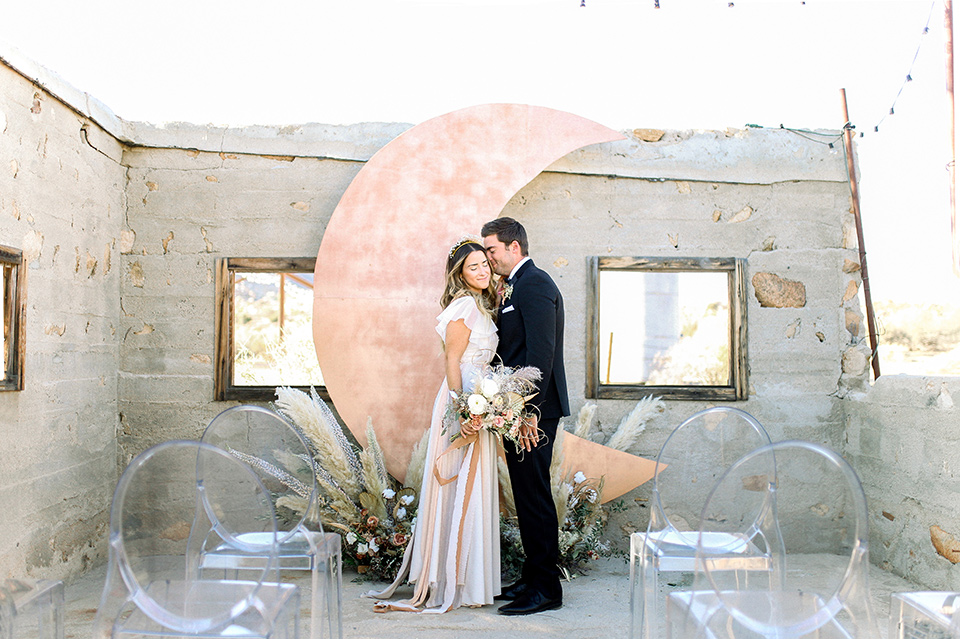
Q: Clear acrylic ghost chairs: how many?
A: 6